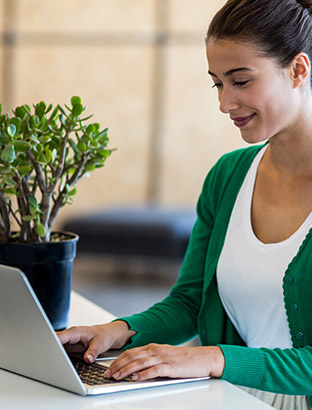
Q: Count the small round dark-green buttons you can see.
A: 3